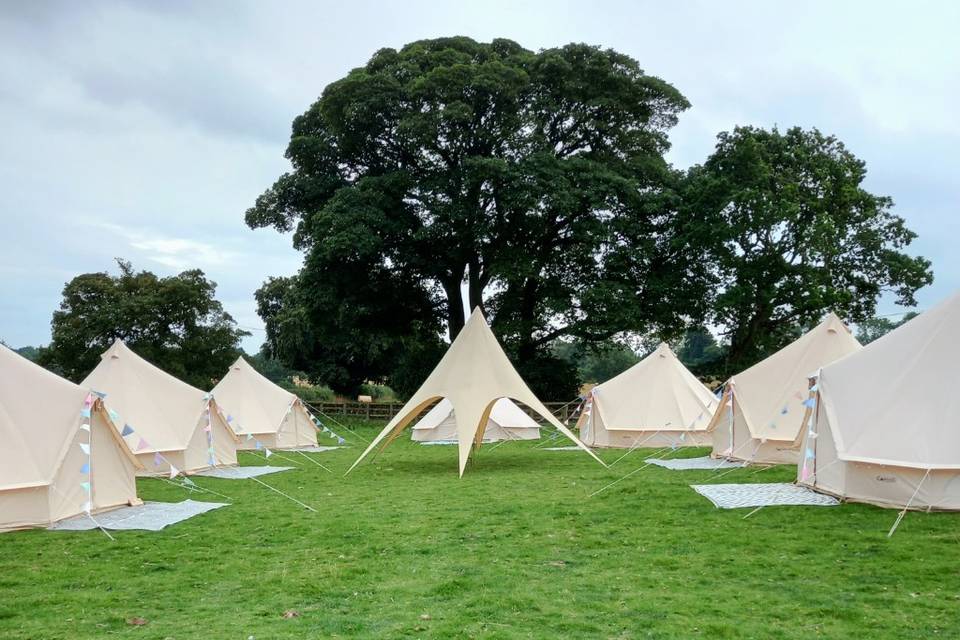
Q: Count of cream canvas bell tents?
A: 7